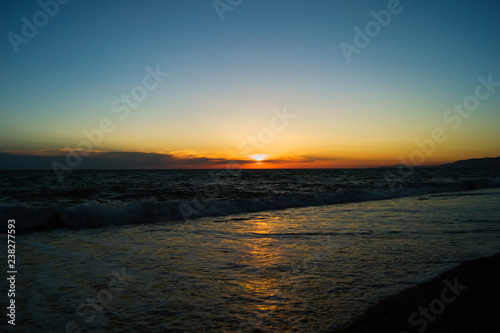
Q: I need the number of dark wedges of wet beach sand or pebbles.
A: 1